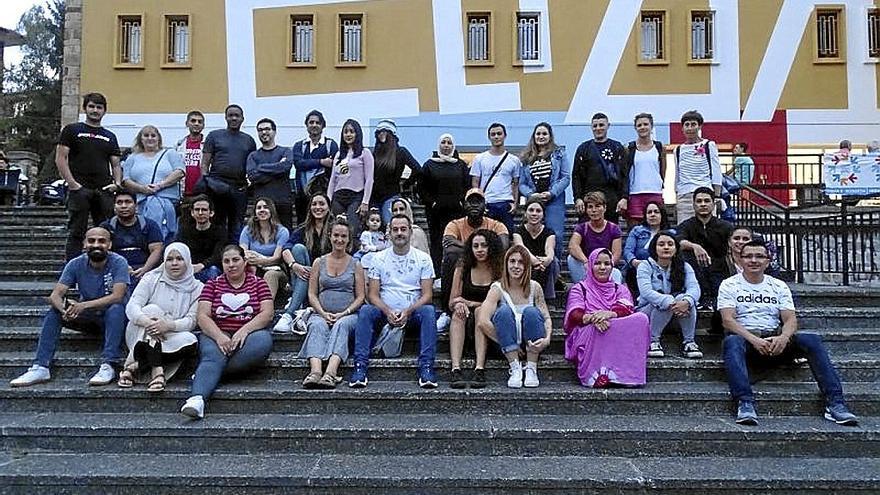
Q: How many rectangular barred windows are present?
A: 10